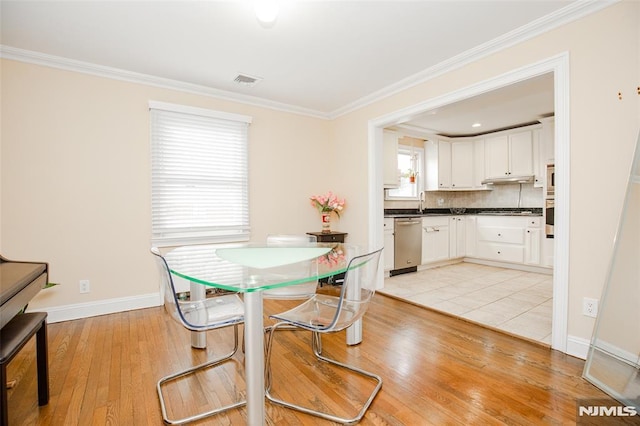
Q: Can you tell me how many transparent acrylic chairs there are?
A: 3